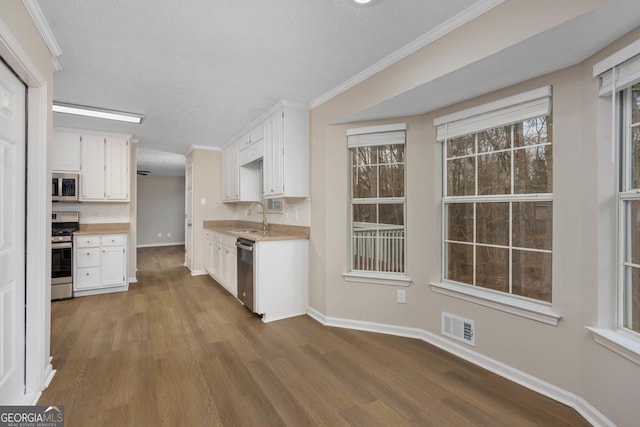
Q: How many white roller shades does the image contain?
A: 3